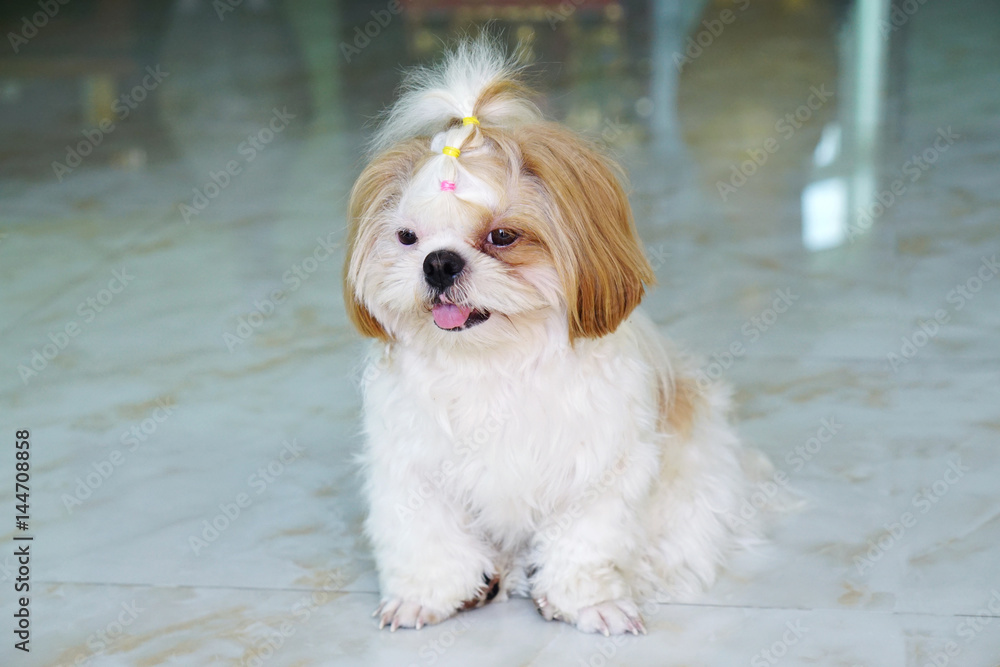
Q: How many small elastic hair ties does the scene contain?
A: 3